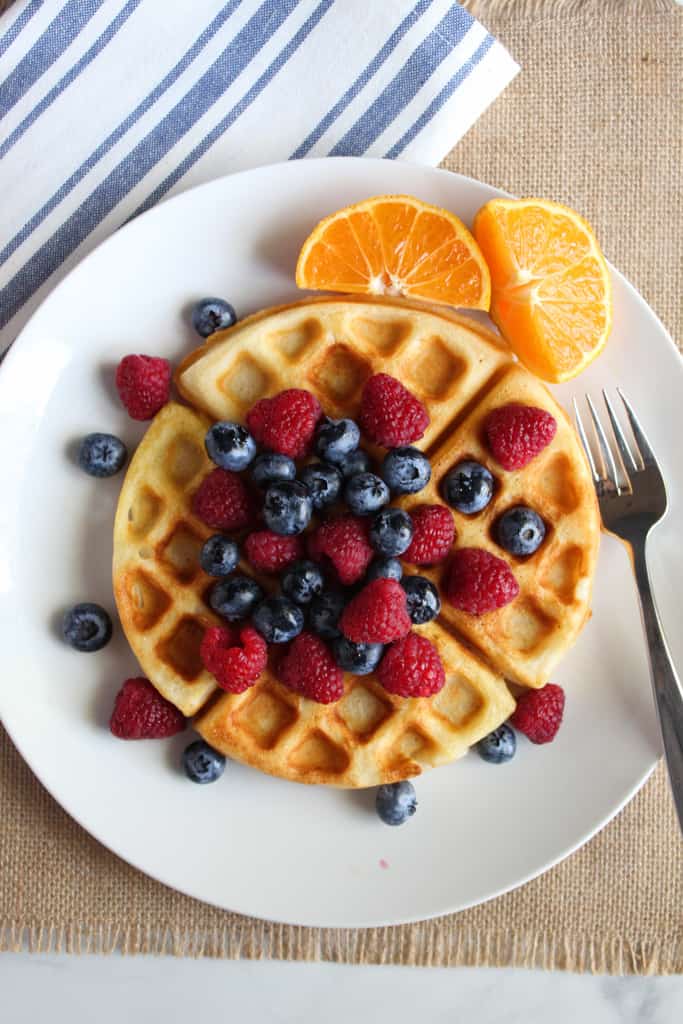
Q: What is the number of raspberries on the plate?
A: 15